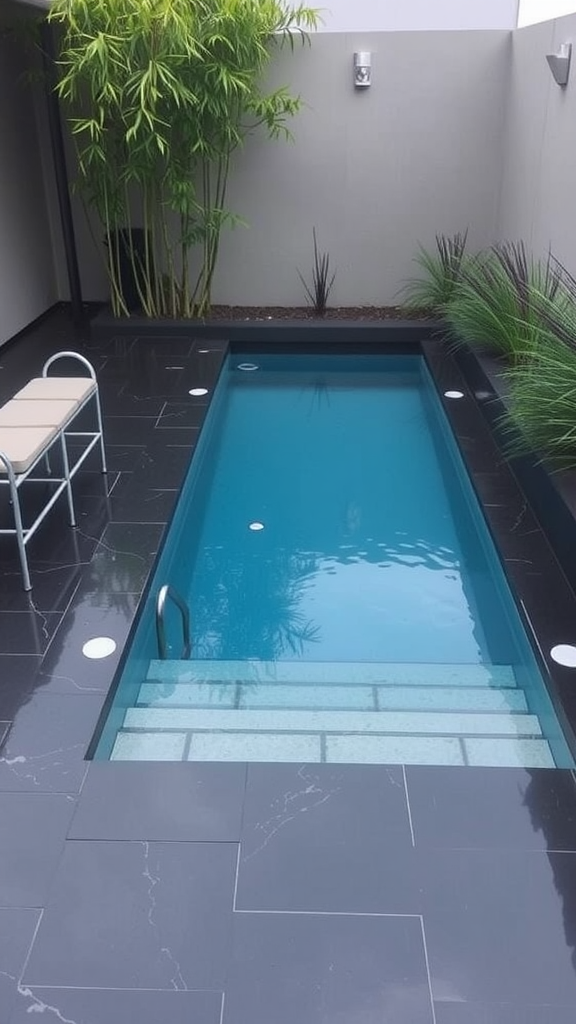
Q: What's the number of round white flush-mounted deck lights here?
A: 4